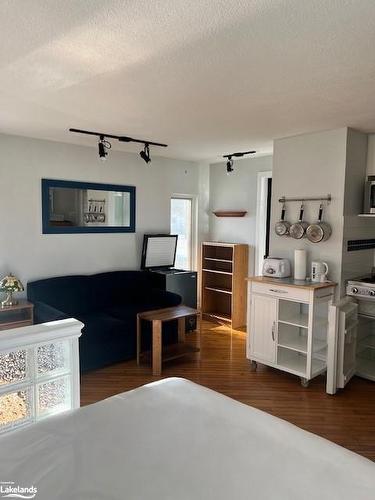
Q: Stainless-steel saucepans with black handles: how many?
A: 3